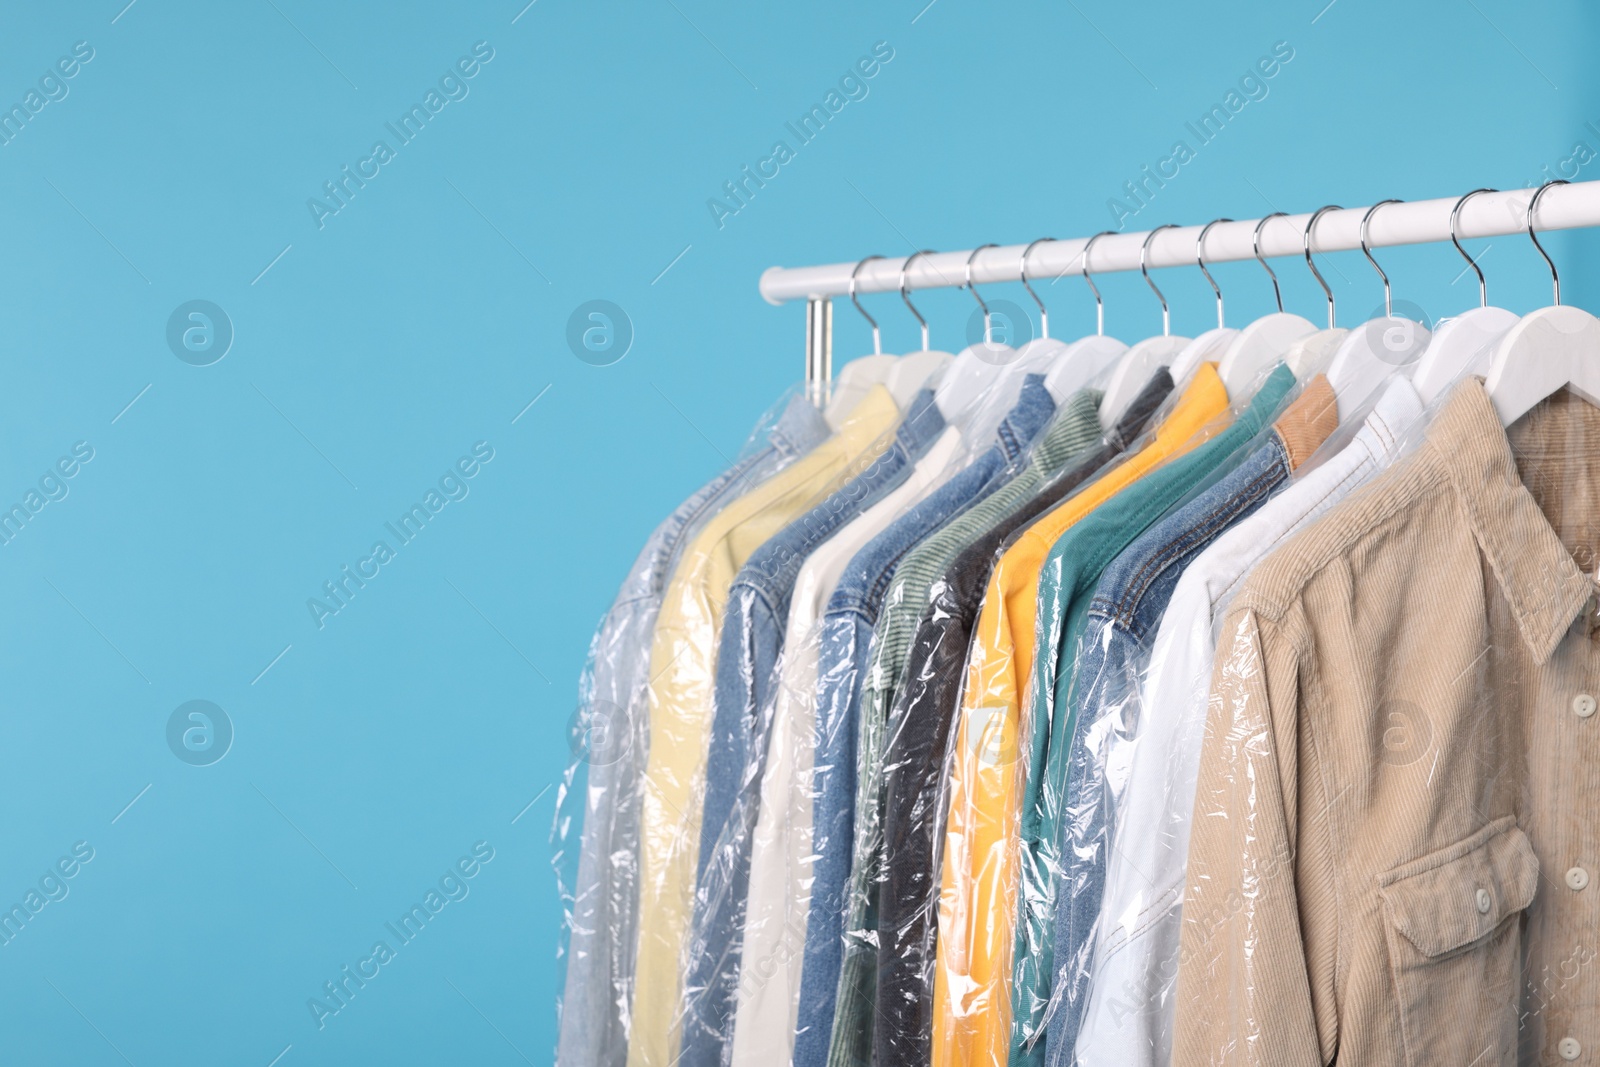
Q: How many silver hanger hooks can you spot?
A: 12